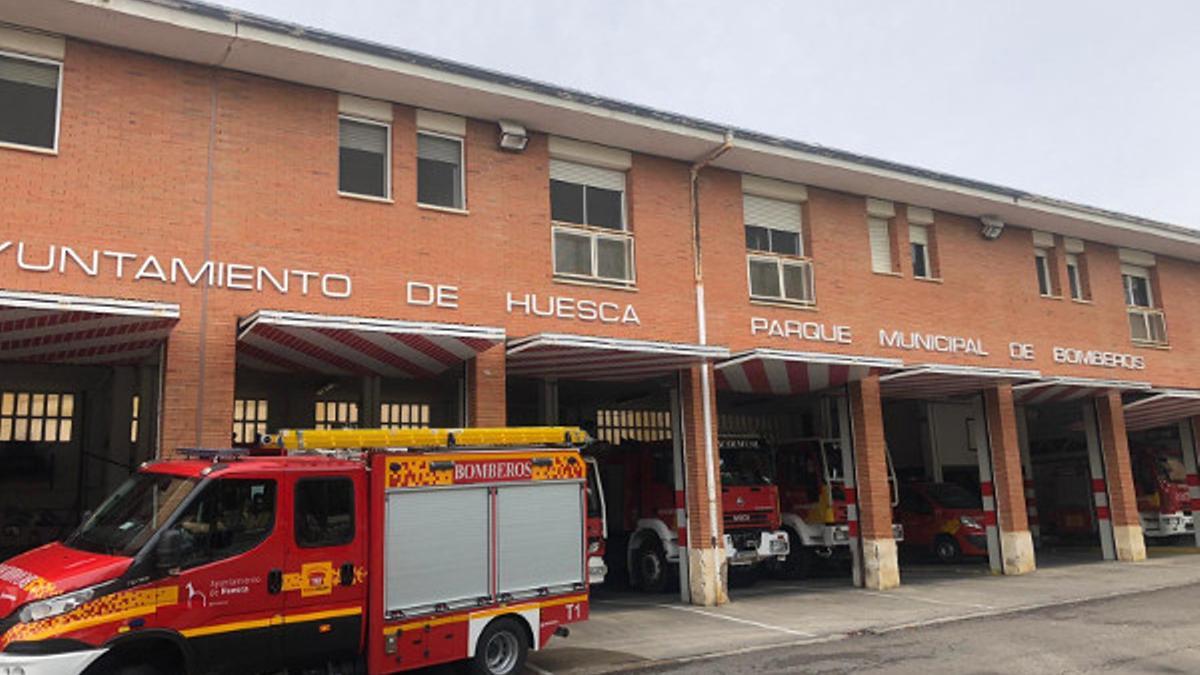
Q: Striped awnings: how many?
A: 7